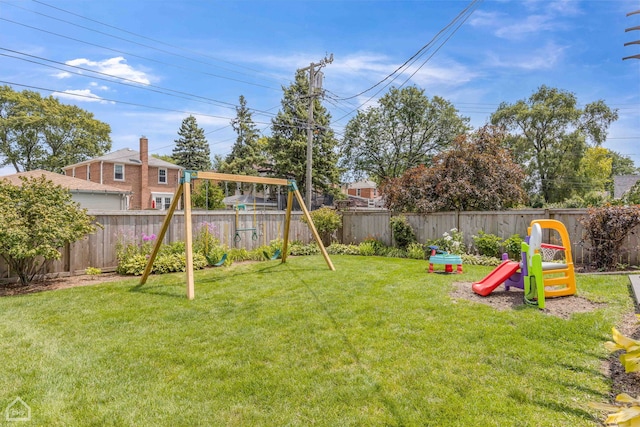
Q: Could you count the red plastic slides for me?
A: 1